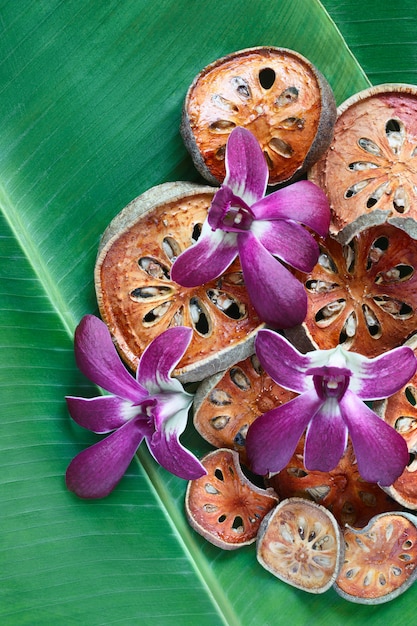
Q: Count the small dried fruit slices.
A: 3